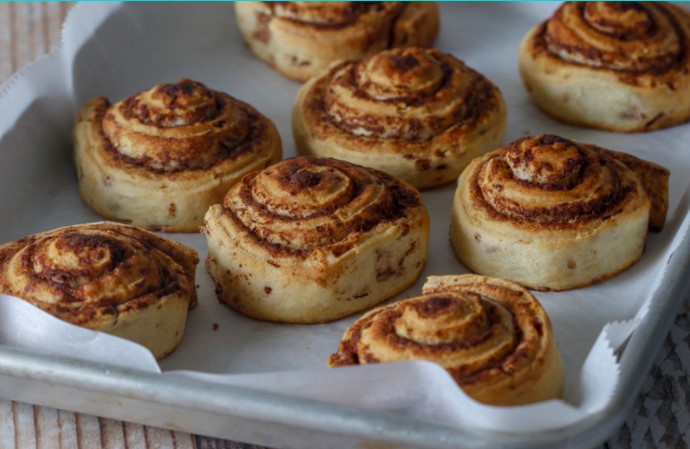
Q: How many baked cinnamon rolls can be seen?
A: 8